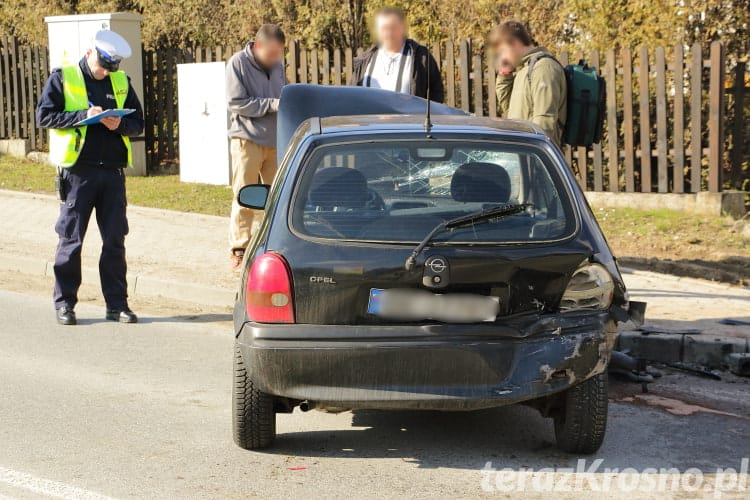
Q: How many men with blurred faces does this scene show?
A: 3